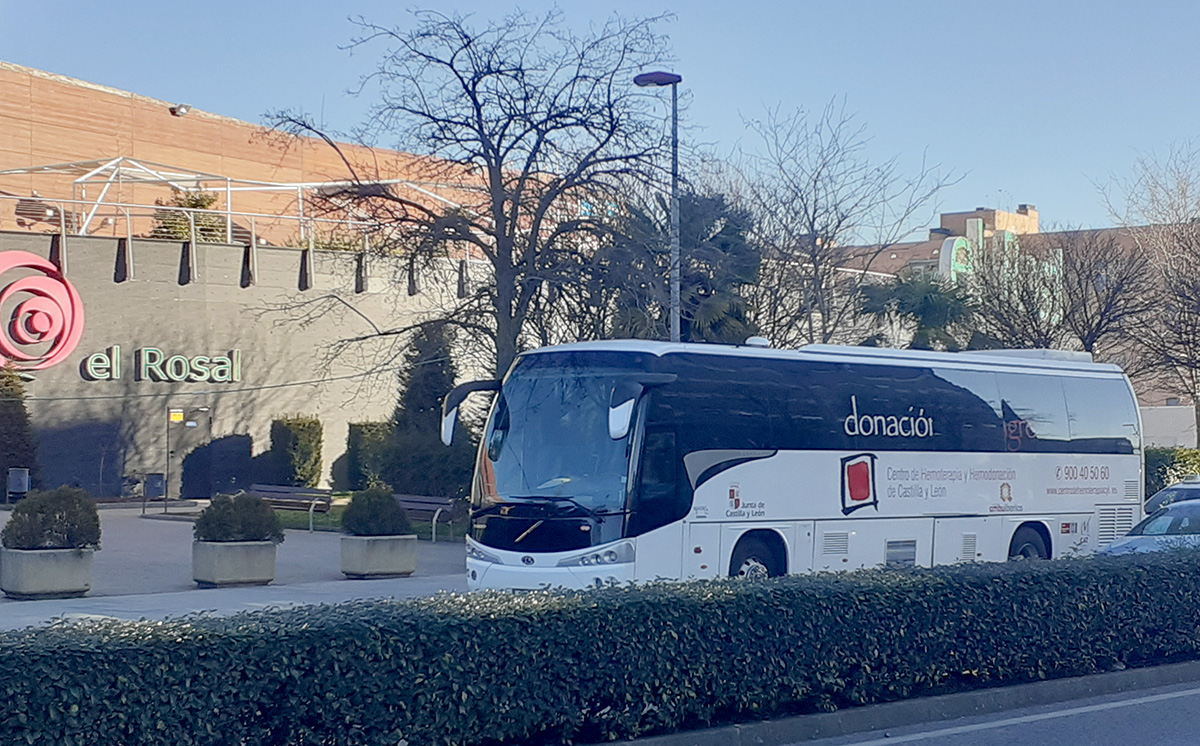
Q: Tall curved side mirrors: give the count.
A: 2